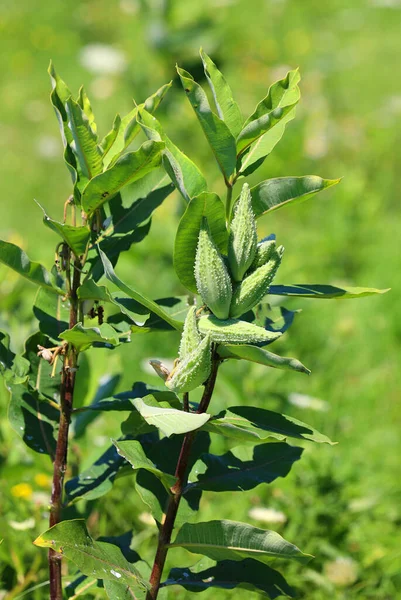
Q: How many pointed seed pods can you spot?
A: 7